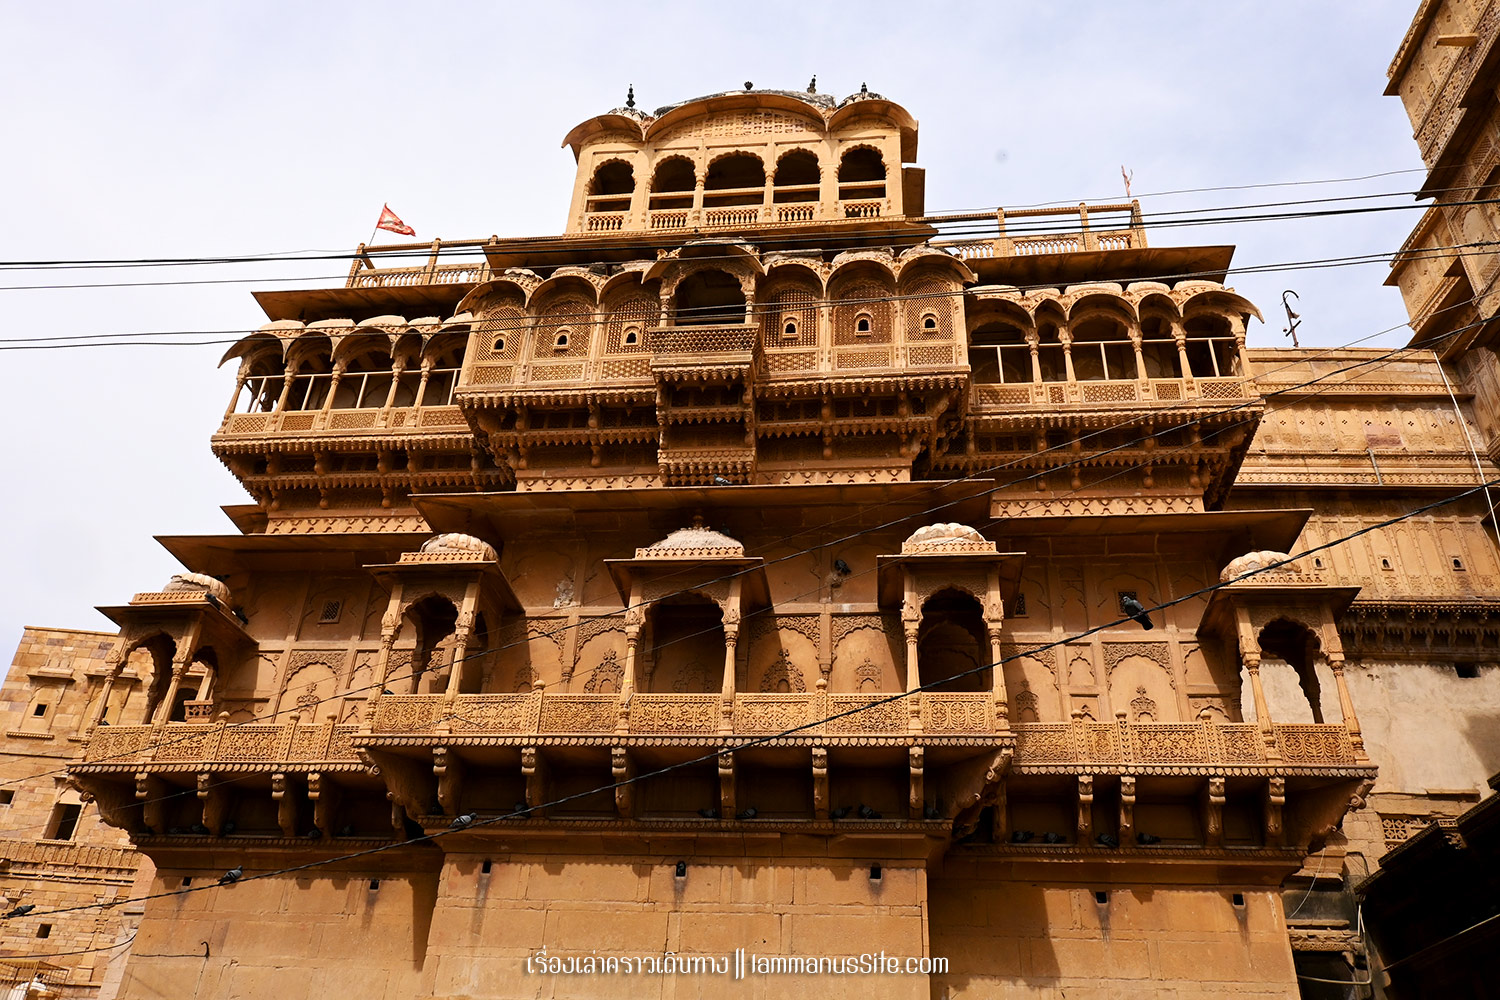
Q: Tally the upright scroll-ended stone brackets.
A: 14